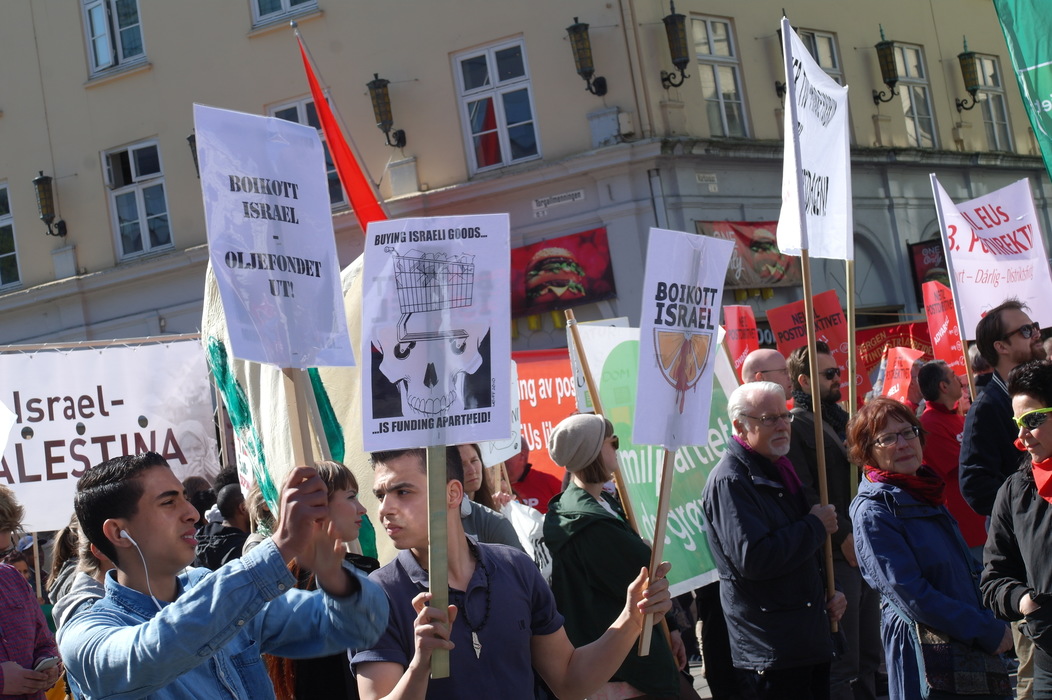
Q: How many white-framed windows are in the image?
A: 10